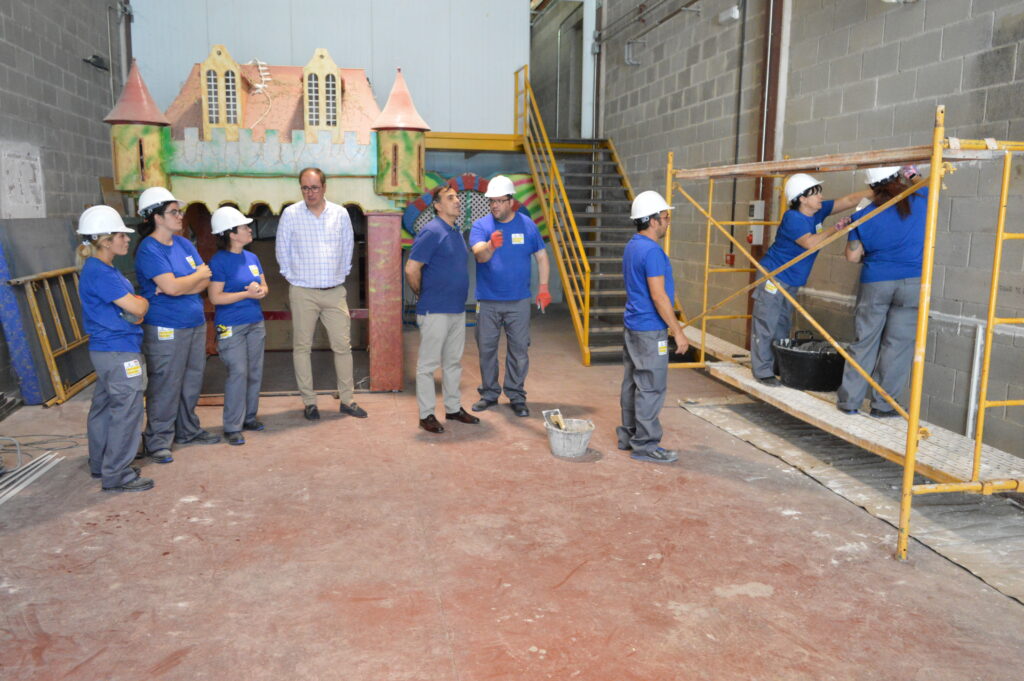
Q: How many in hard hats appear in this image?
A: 7